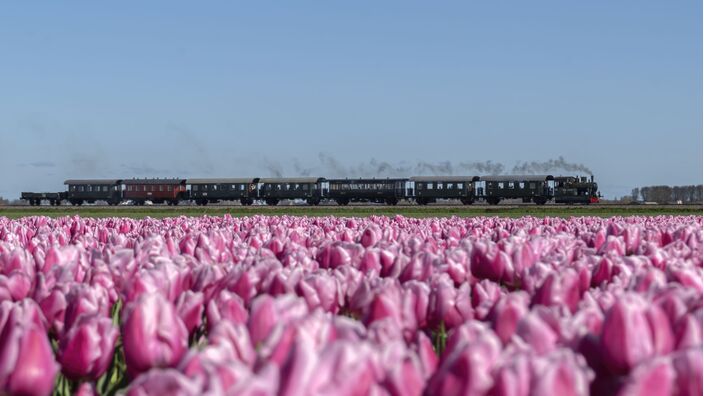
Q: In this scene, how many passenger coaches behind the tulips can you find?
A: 7